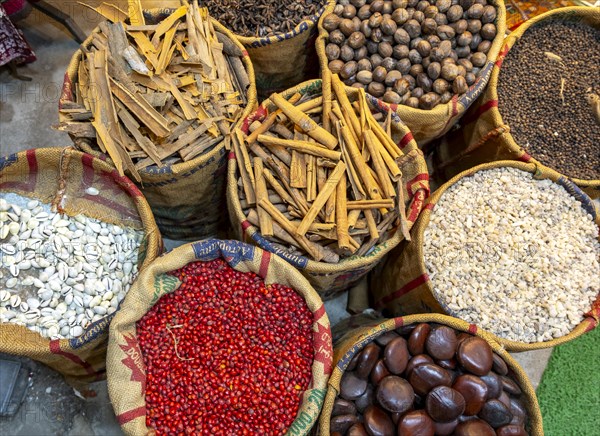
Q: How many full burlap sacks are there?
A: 9